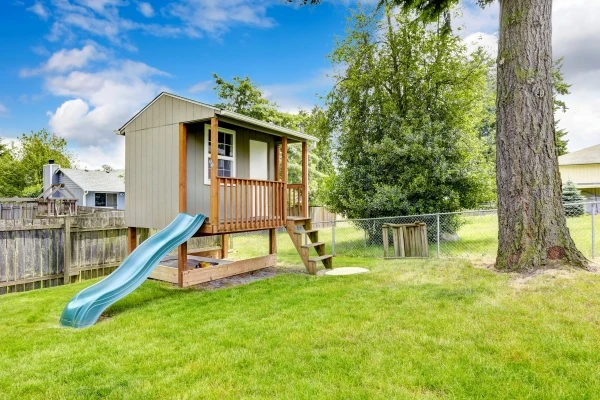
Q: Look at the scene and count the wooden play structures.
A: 1